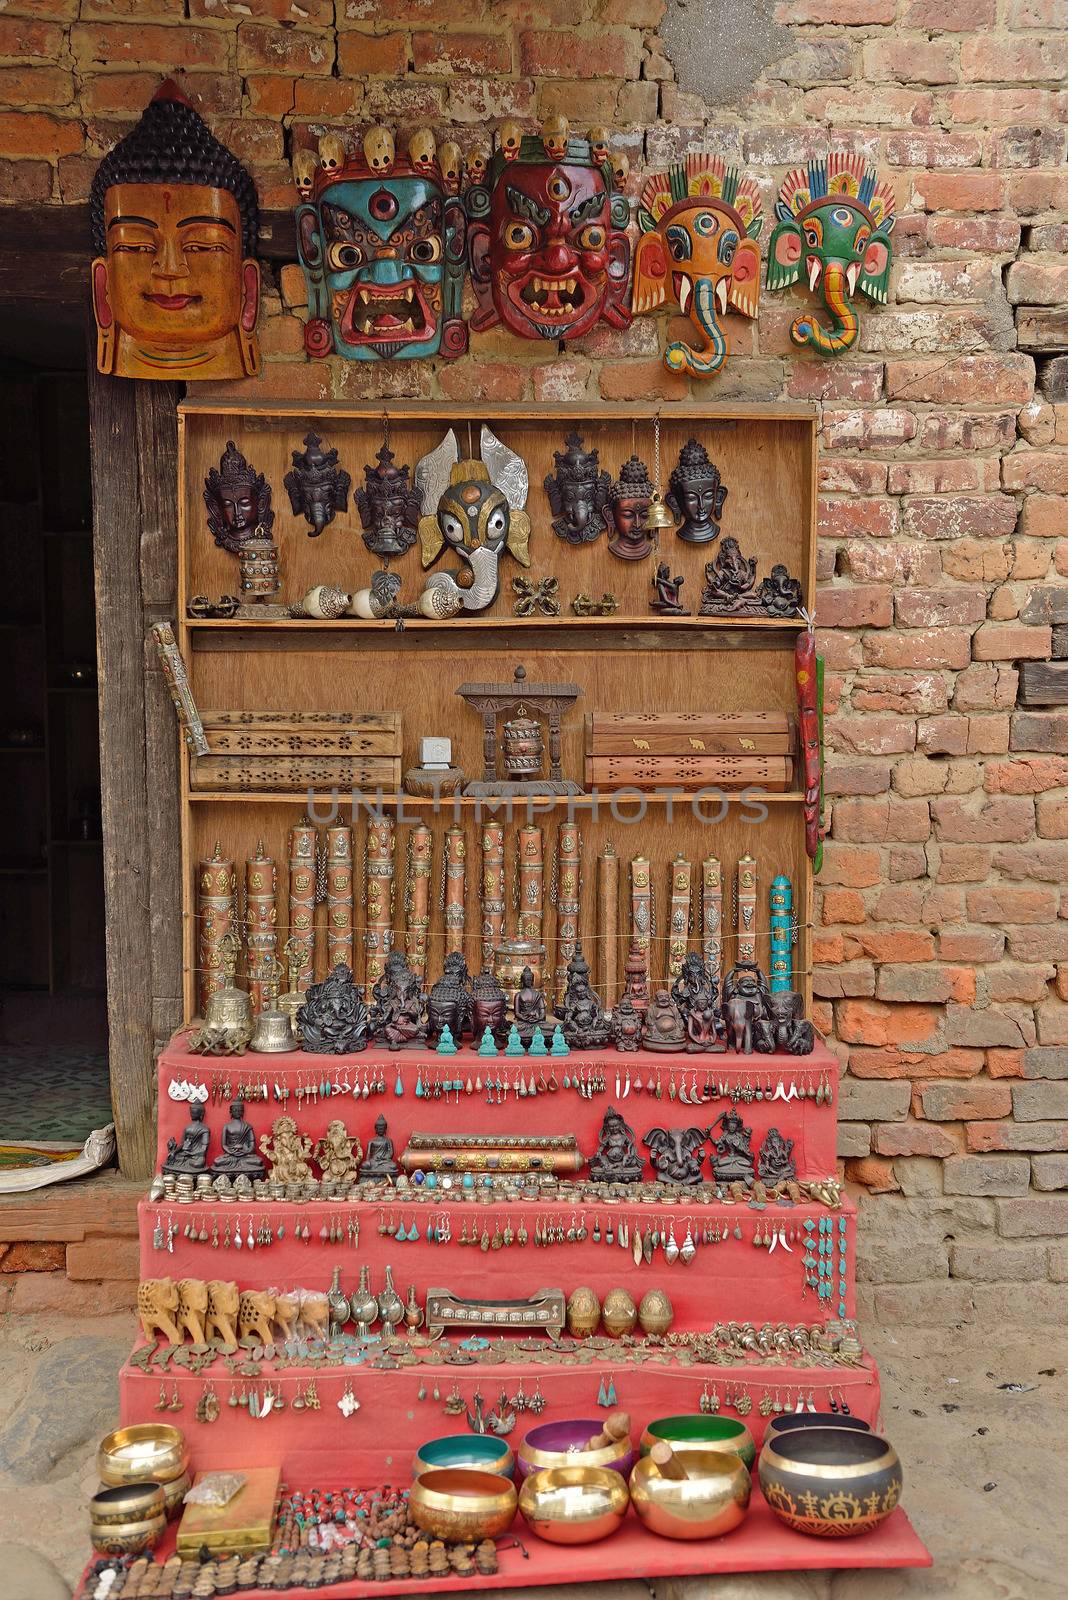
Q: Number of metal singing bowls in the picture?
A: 12